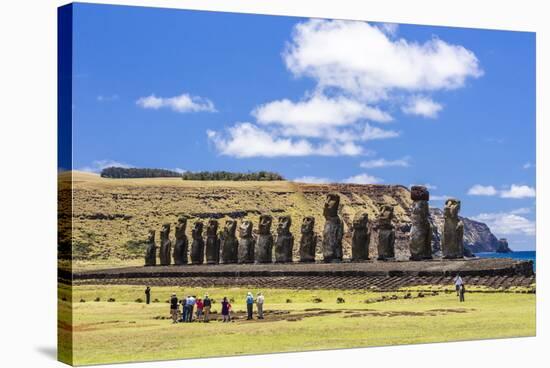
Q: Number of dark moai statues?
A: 15